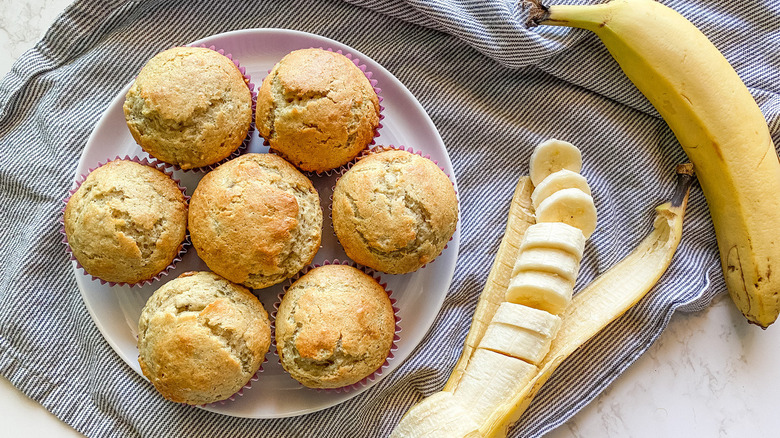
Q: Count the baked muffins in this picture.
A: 7